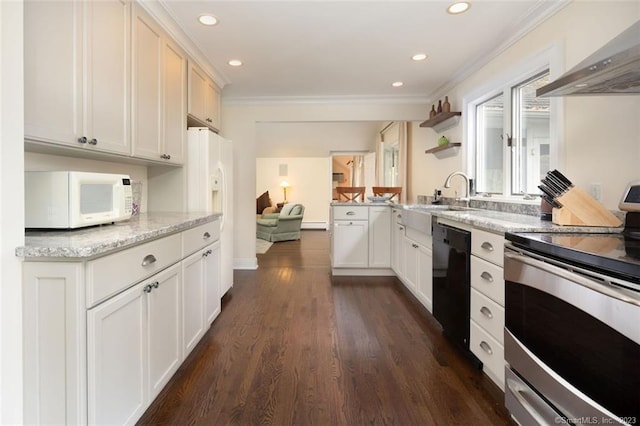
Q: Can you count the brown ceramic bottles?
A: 3